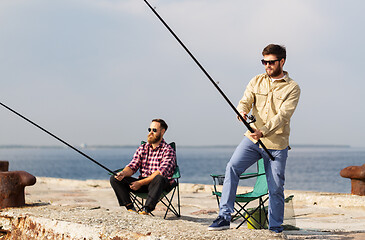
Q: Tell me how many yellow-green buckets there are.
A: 1